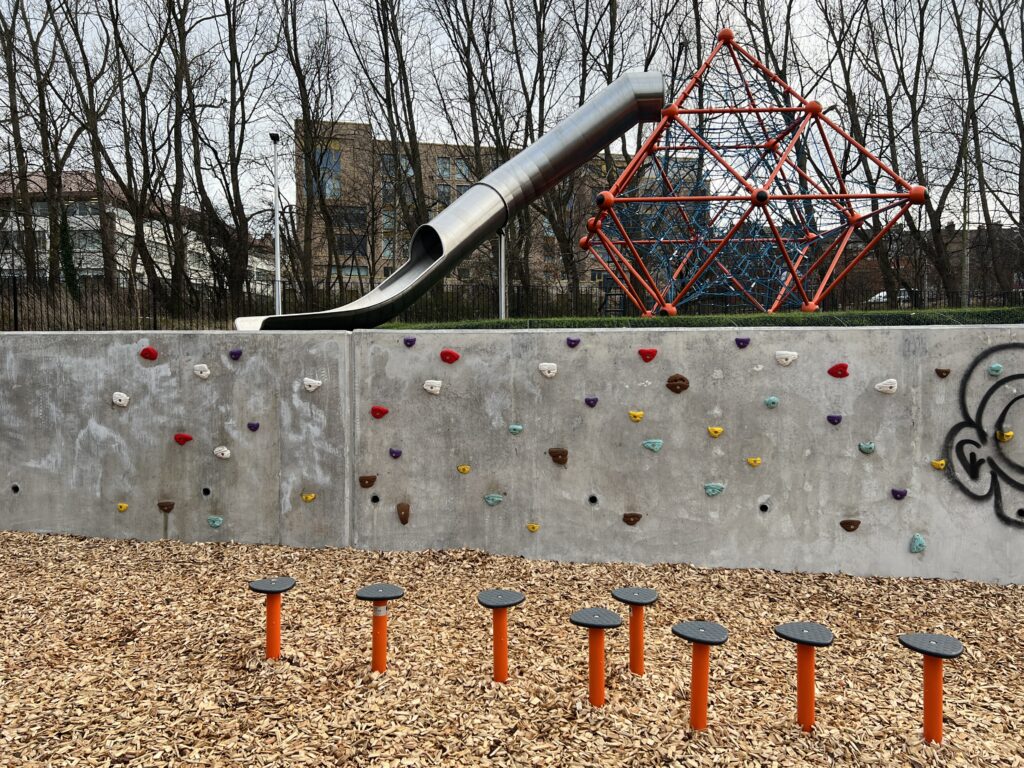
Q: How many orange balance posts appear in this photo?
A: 8